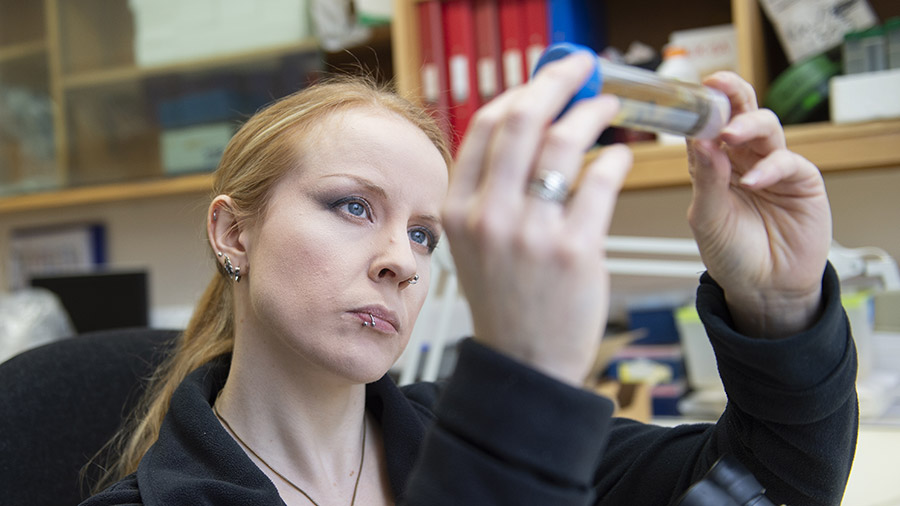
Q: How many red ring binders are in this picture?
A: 5